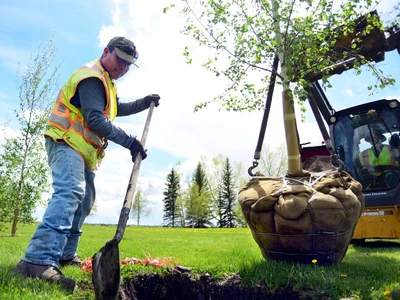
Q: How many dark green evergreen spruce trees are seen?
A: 3